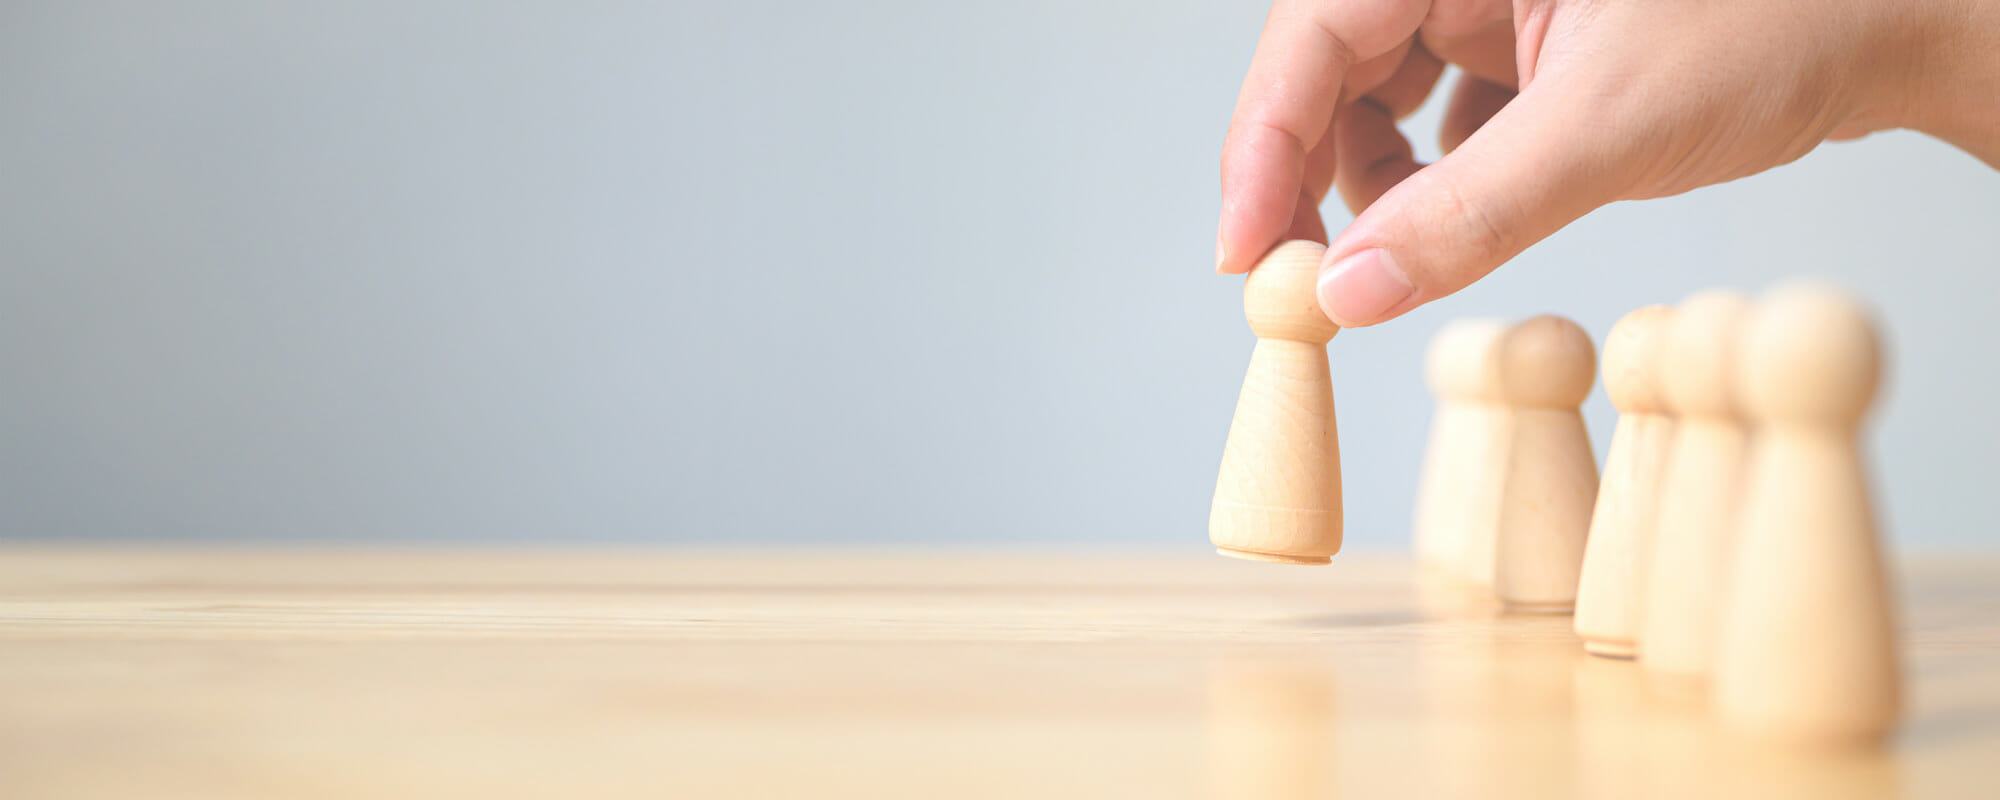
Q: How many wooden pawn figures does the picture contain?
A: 6